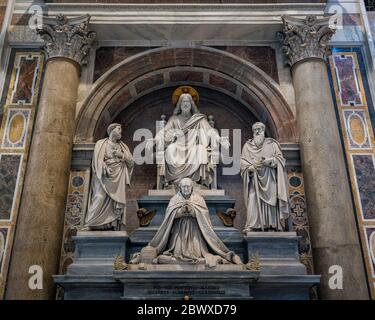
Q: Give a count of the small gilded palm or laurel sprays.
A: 2